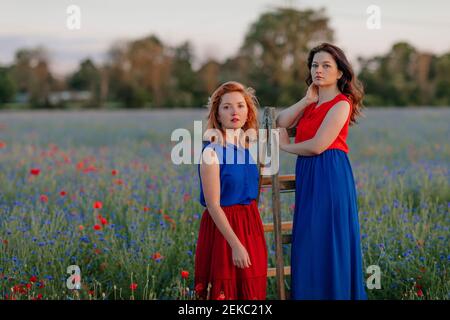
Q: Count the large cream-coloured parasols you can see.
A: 0